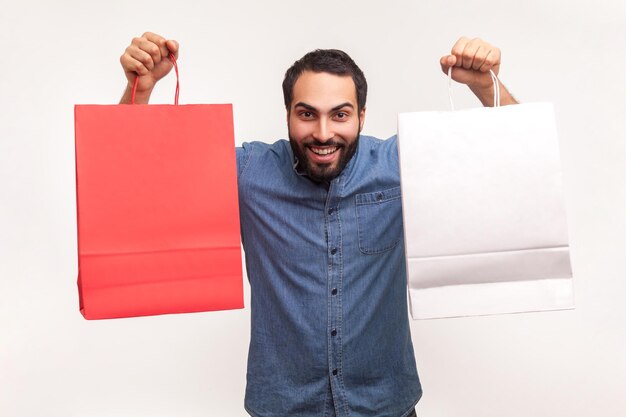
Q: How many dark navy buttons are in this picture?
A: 6